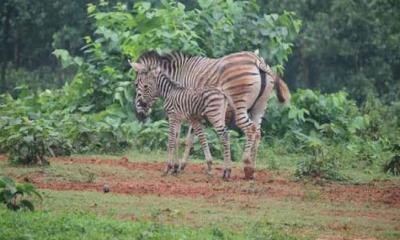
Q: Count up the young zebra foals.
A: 1